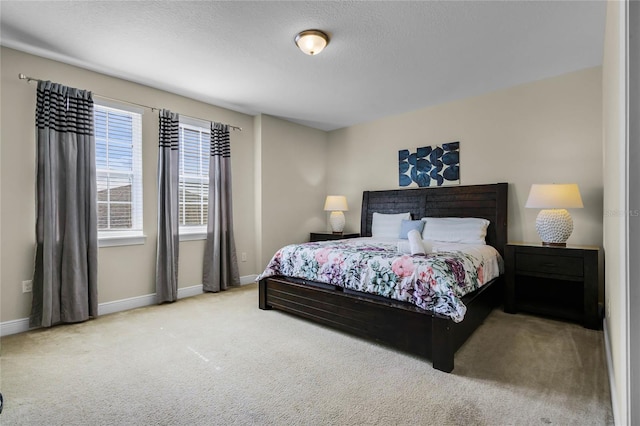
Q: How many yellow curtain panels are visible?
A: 0